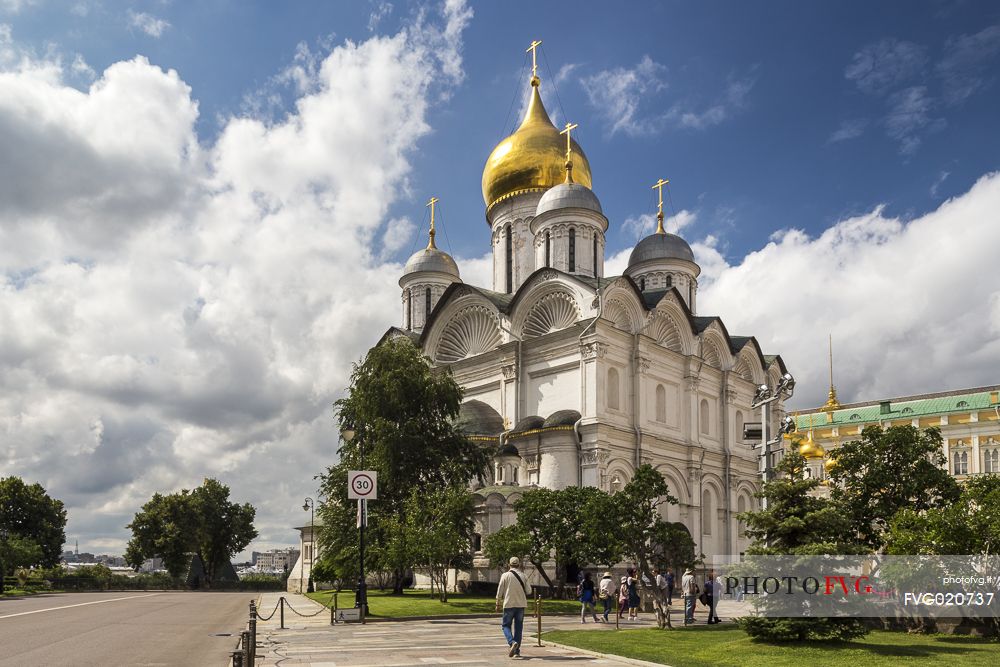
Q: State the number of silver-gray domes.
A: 3